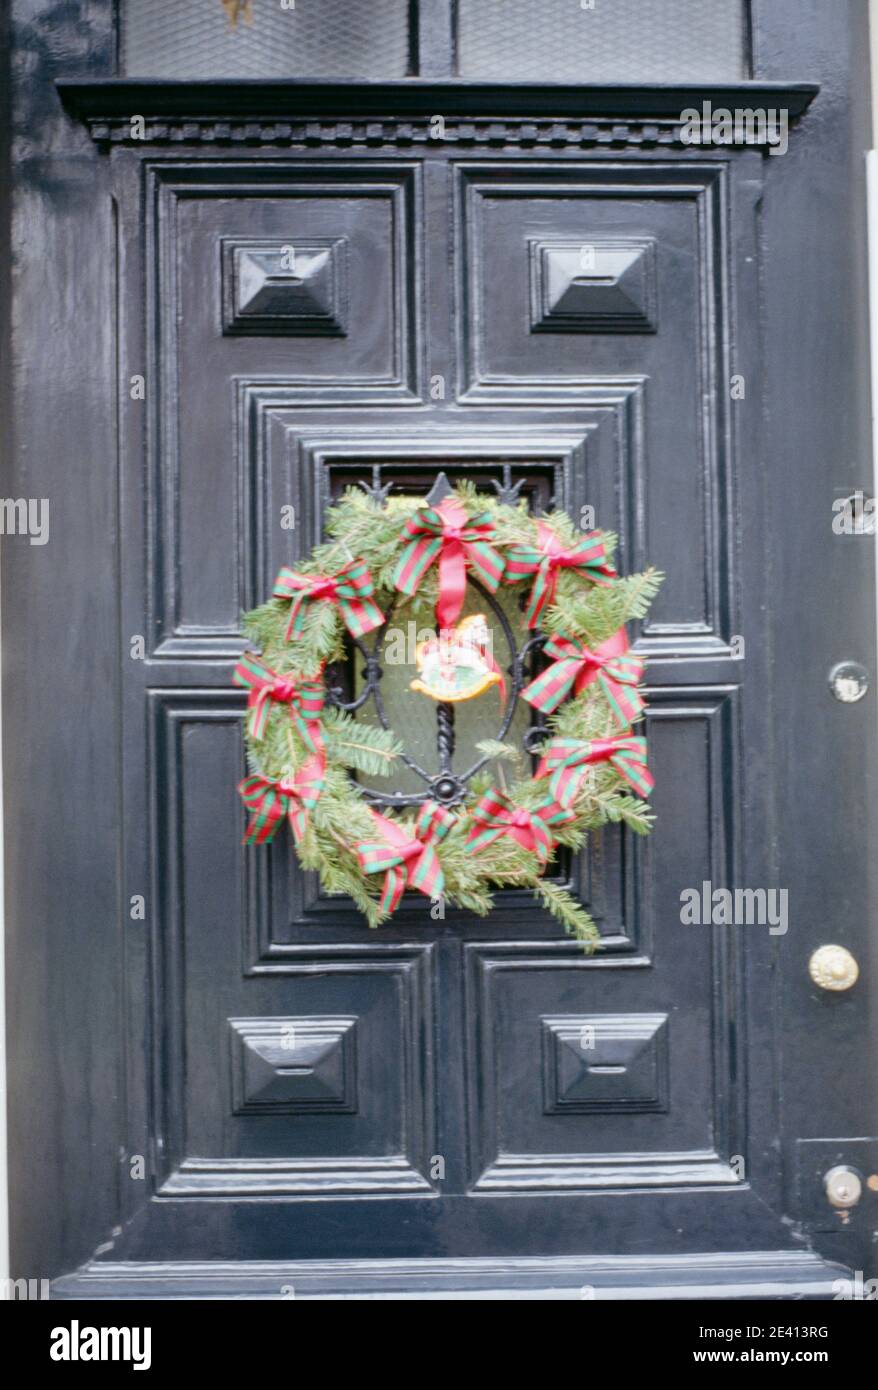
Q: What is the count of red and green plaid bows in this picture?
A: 9